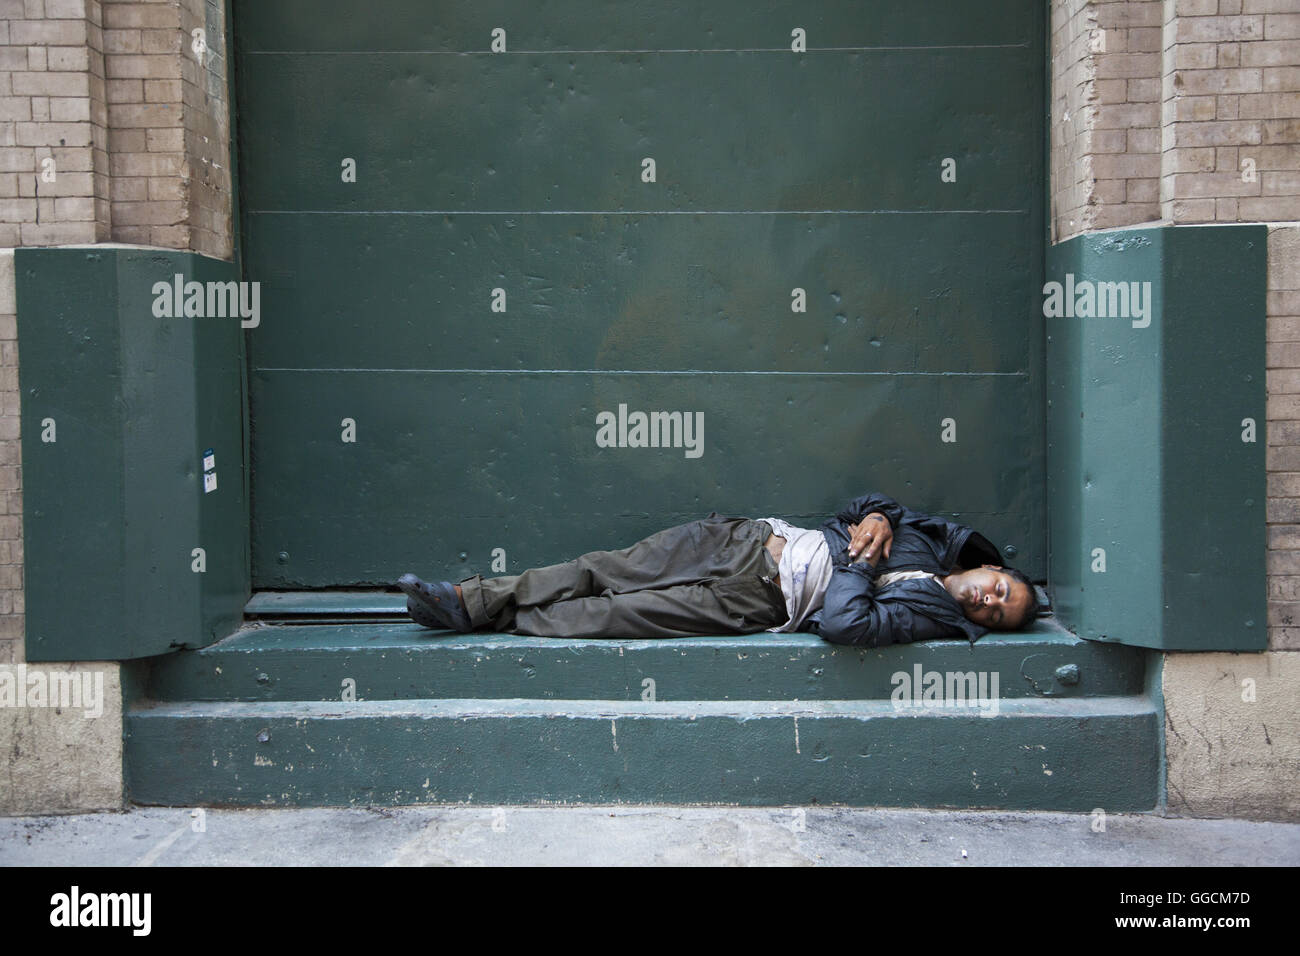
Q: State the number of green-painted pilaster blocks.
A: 2